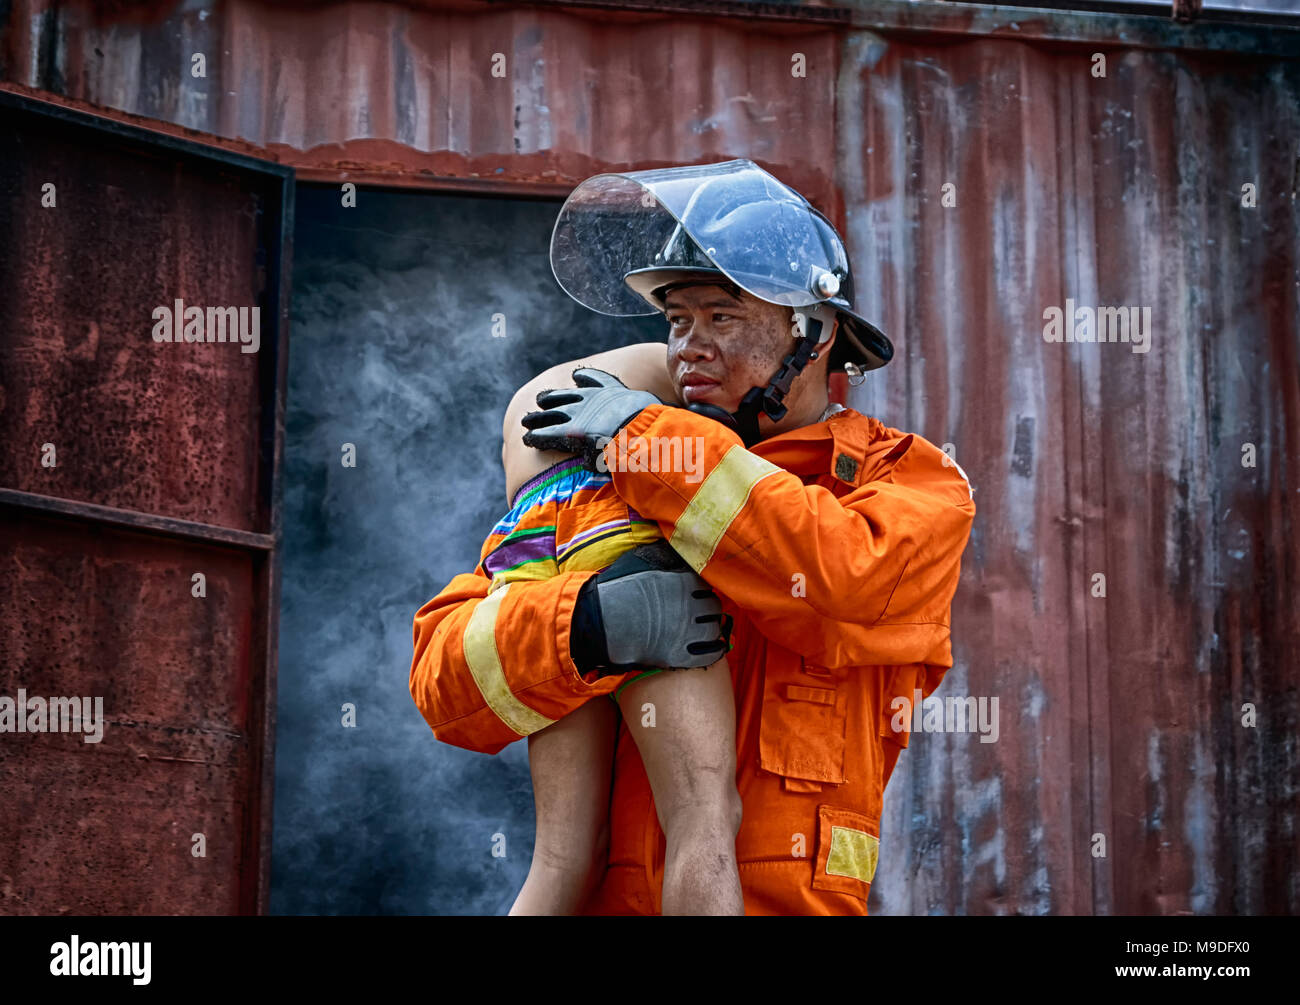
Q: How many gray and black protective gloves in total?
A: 2